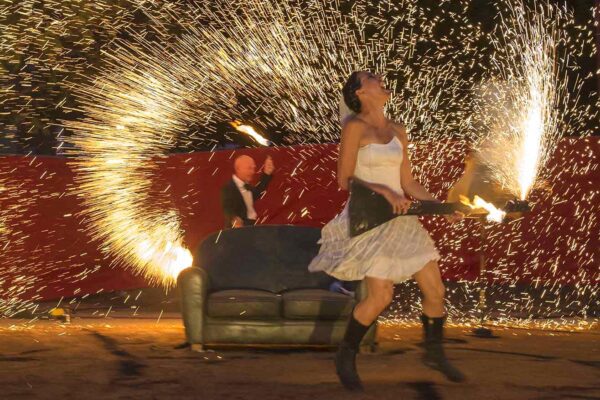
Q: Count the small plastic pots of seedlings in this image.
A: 0